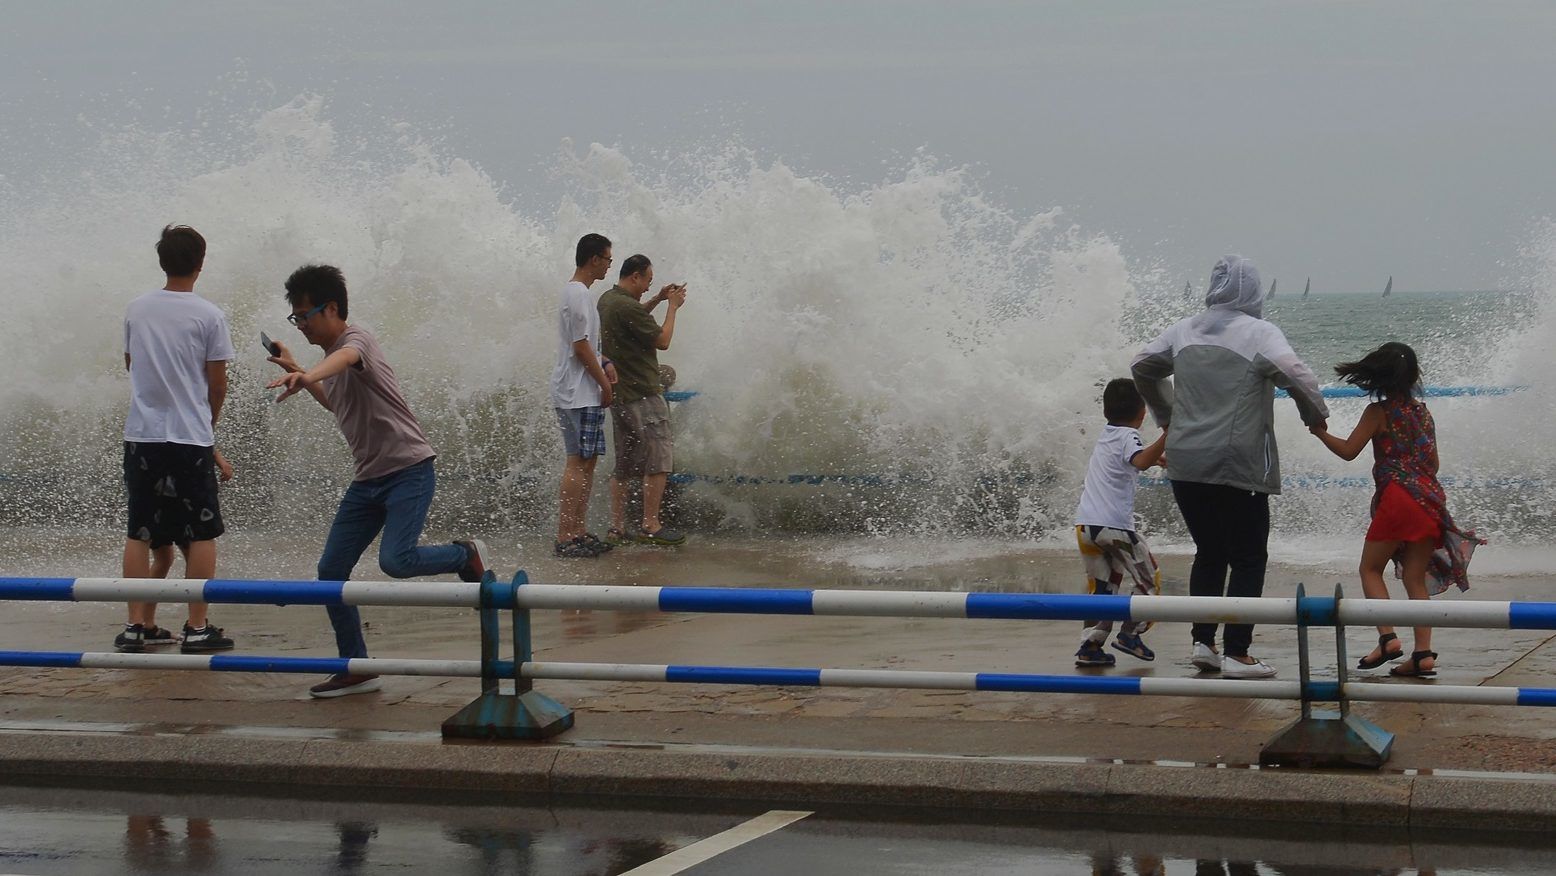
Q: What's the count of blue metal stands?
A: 2